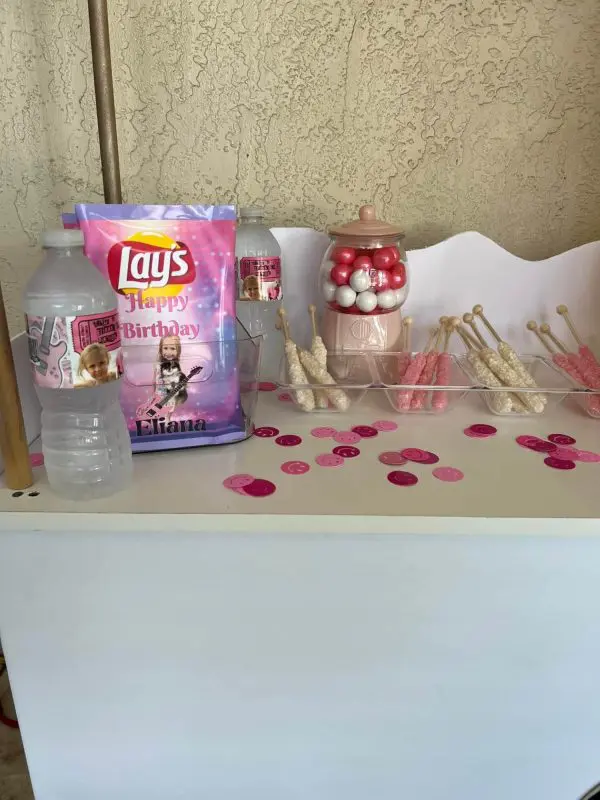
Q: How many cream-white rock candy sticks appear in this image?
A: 7